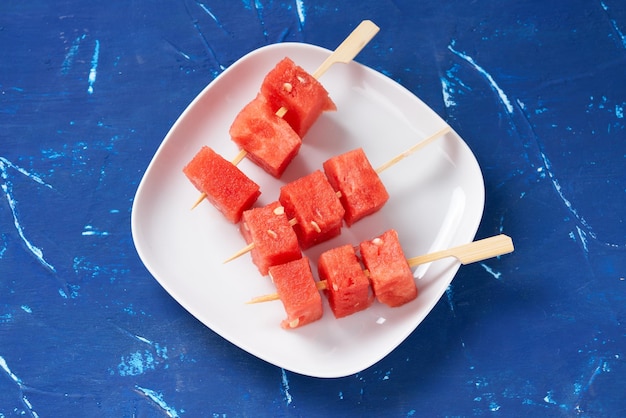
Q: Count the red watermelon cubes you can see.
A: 9